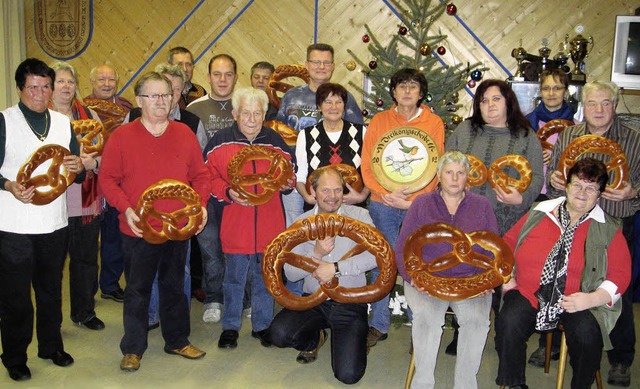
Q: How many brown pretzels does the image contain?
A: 14